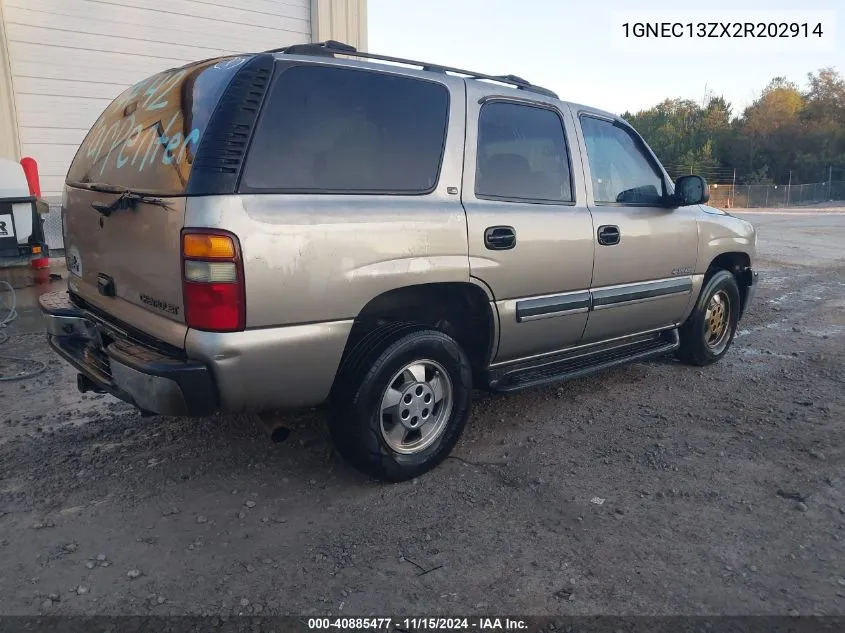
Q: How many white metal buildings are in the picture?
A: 1